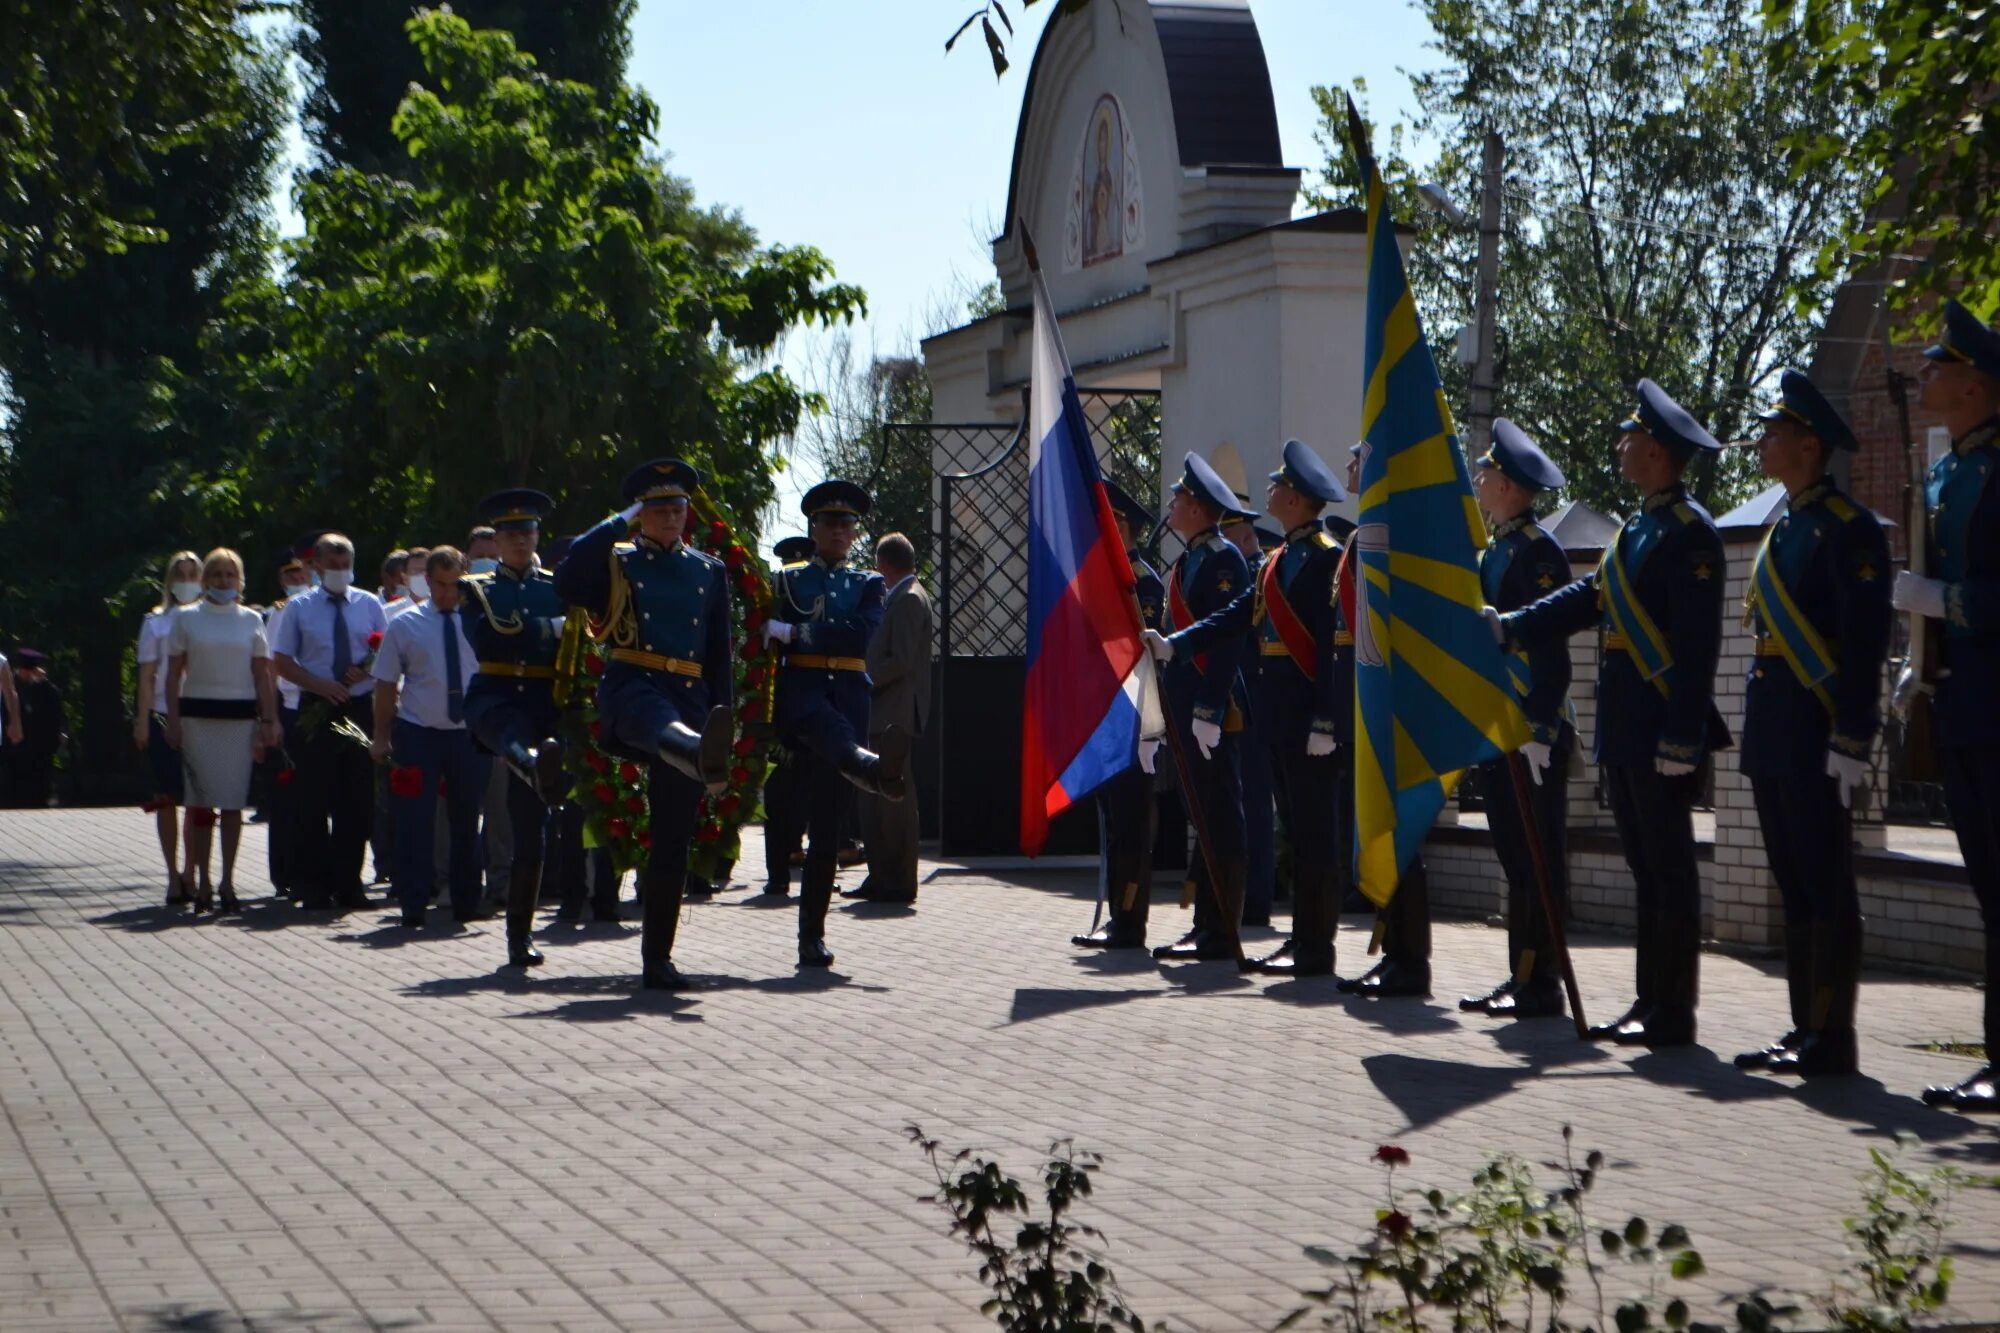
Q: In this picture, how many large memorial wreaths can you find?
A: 1